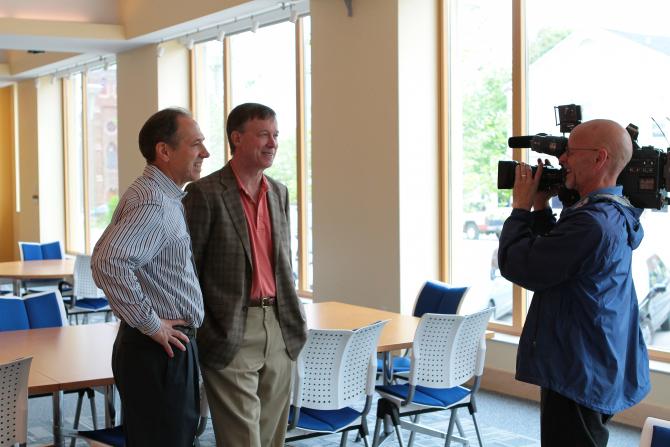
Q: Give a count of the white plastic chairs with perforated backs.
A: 4